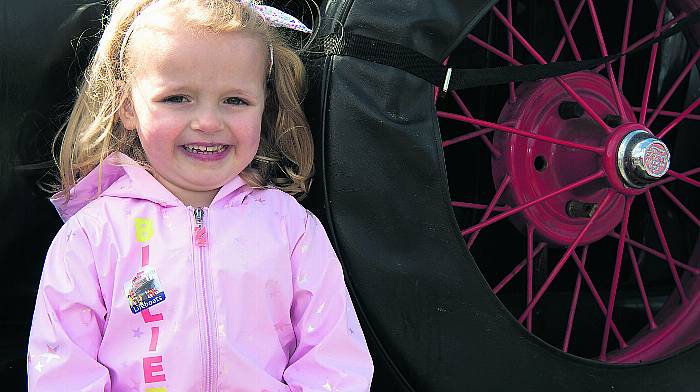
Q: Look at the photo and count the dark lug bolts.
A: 3